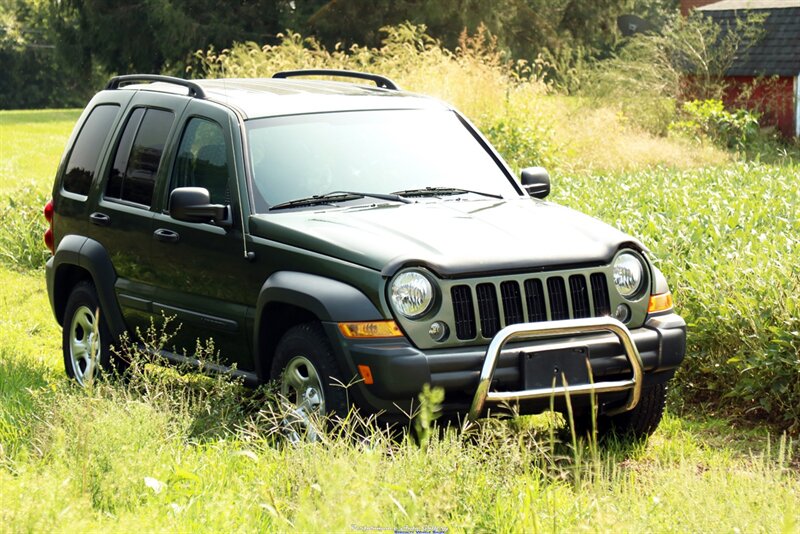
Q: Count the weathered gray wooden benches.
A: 0